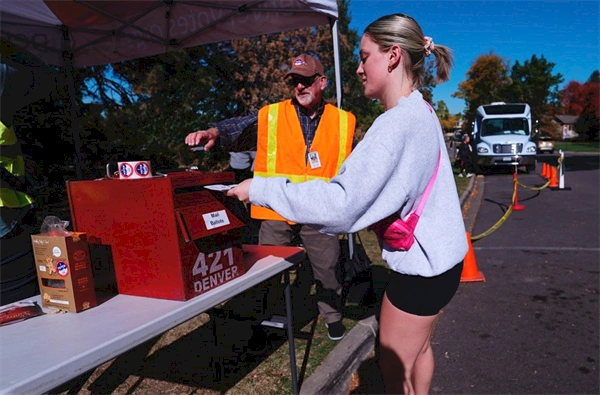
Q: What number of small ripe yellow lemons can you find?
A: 0